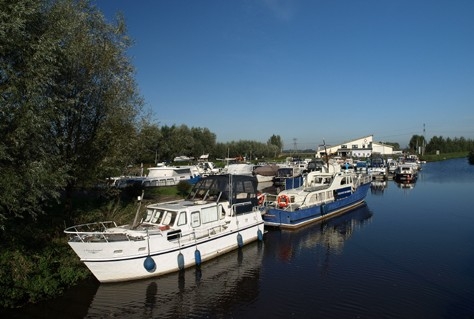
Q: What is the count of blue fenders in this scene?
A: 5